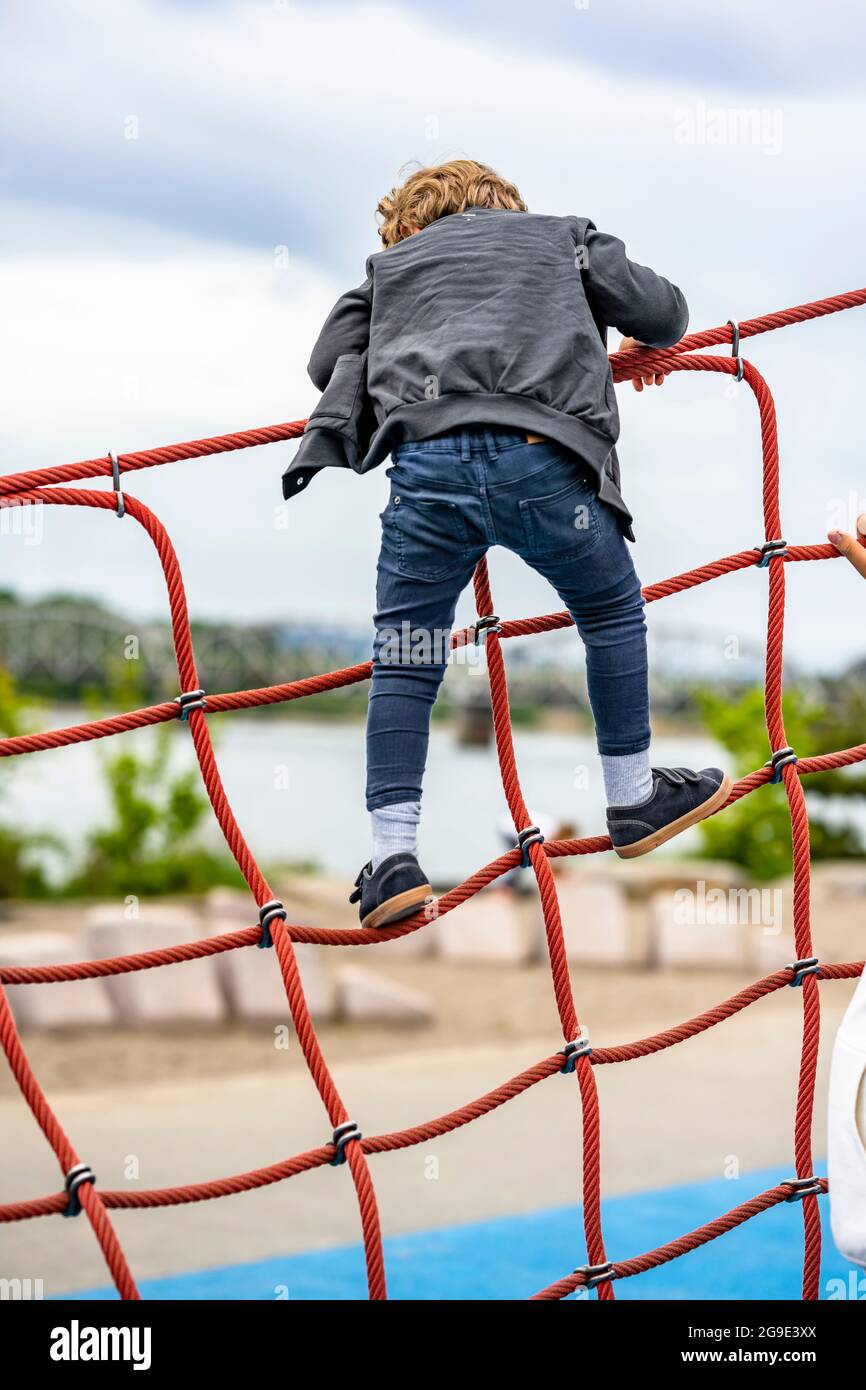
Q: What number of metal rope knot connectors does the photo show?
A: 14